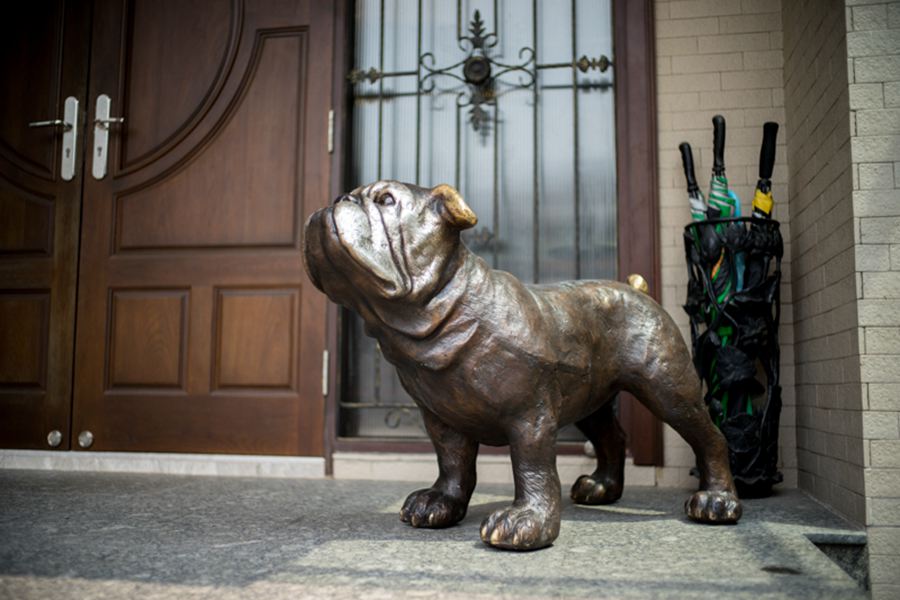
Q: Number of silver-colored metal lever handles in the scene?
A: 2